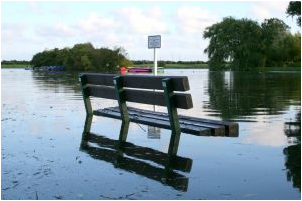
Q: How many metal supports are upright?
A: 3